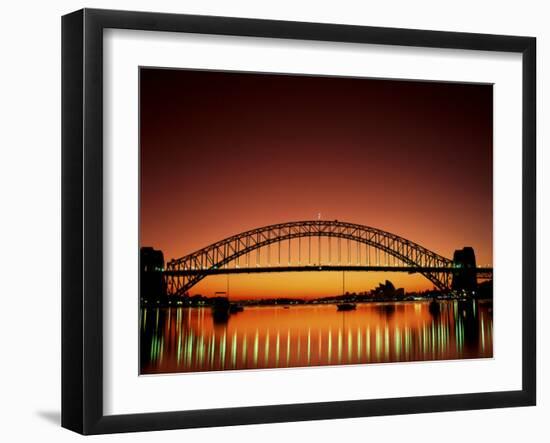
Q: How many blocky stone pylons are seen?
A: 2